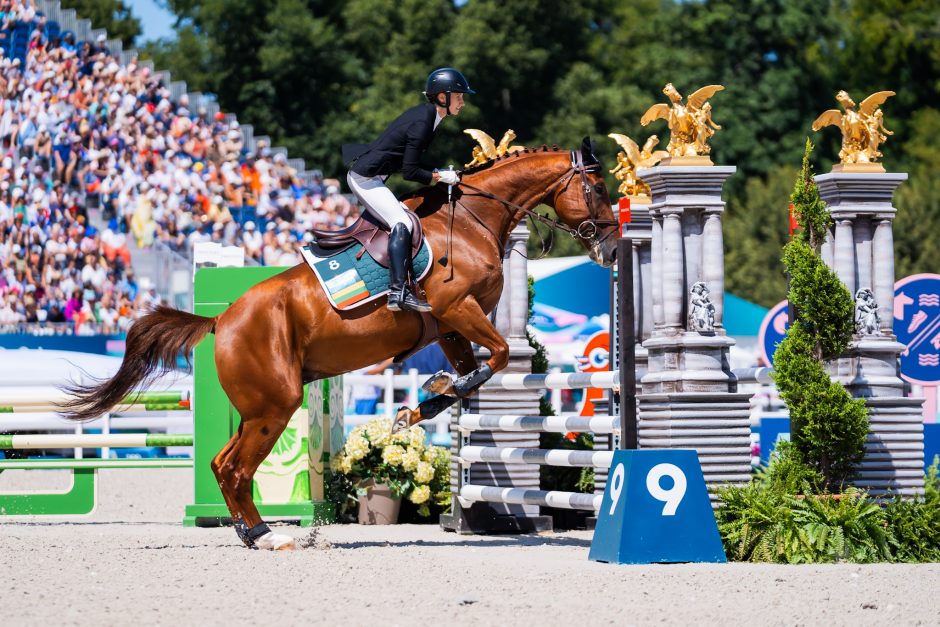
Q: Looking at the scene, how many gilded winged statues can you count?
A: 4